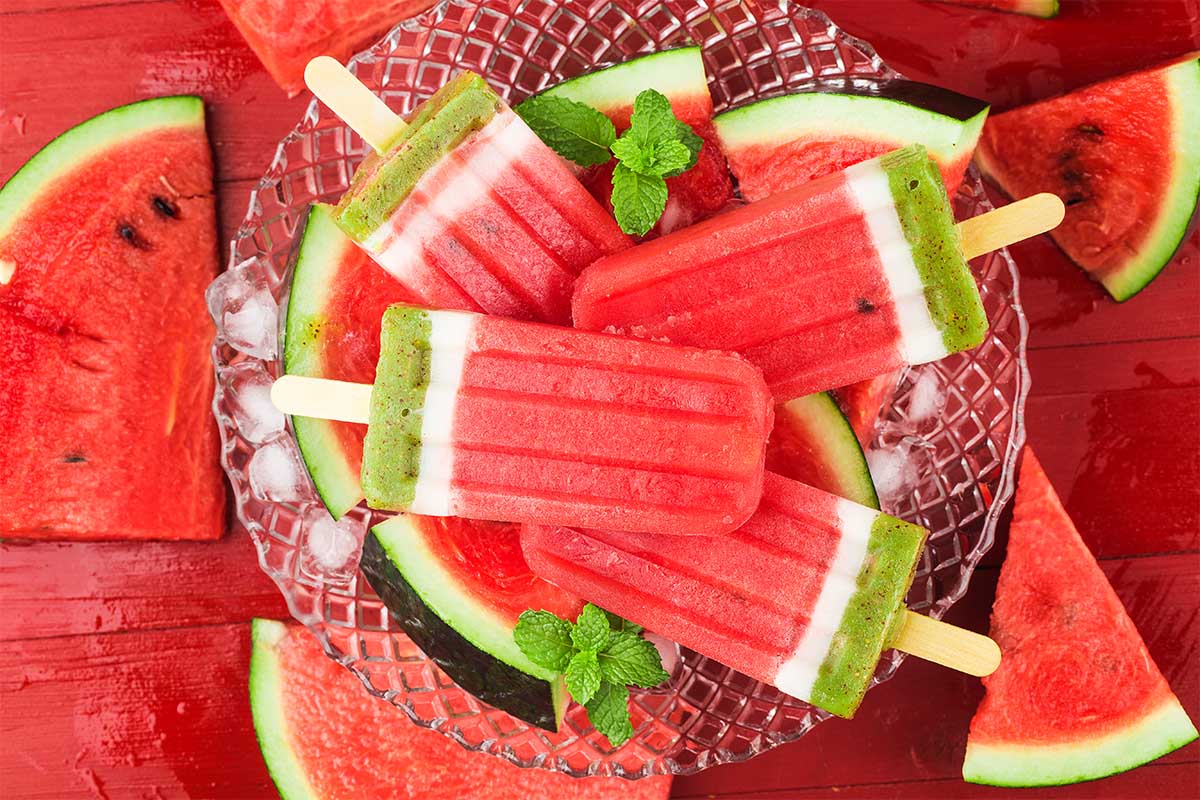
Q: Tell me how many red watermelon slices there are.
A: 11